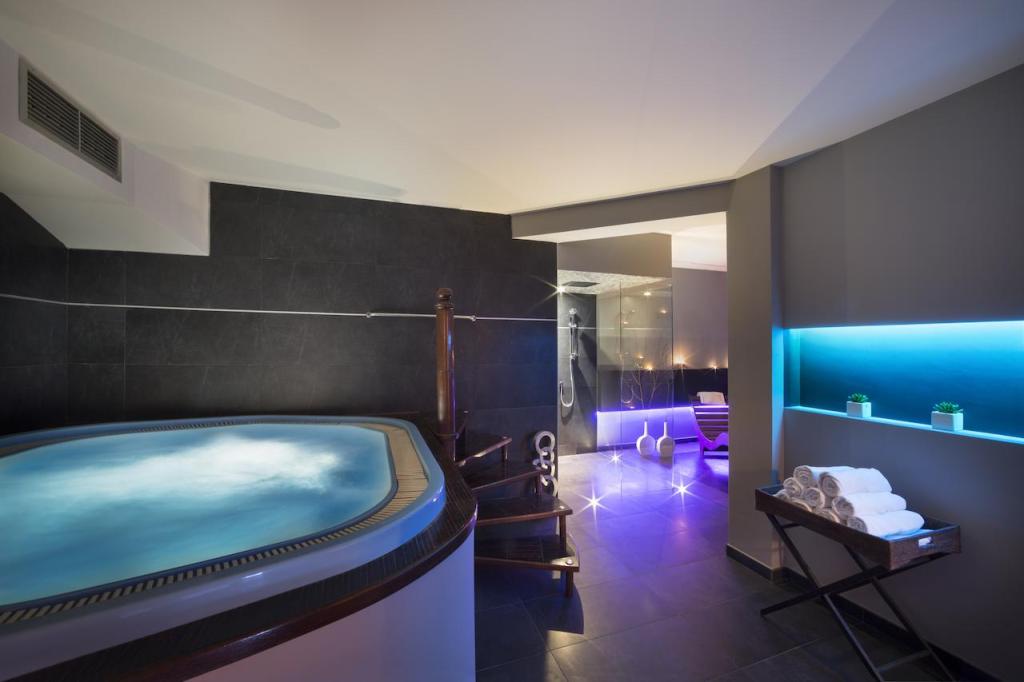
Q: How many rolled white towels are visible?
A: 9